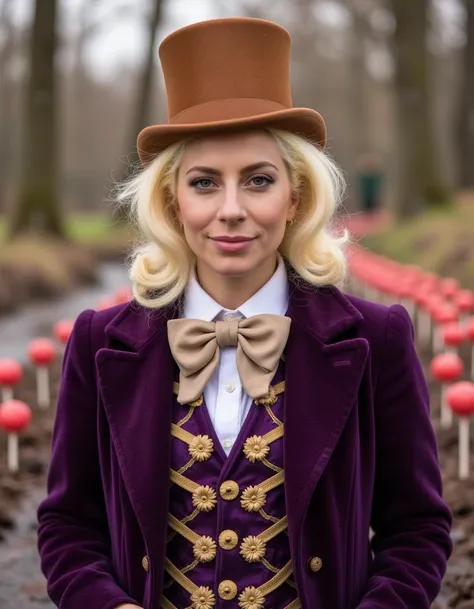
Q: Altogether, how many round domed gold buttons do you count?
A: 5